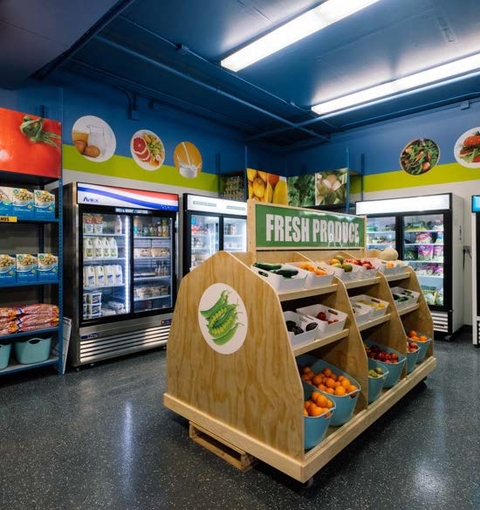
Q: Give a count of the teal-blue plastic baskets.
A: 8